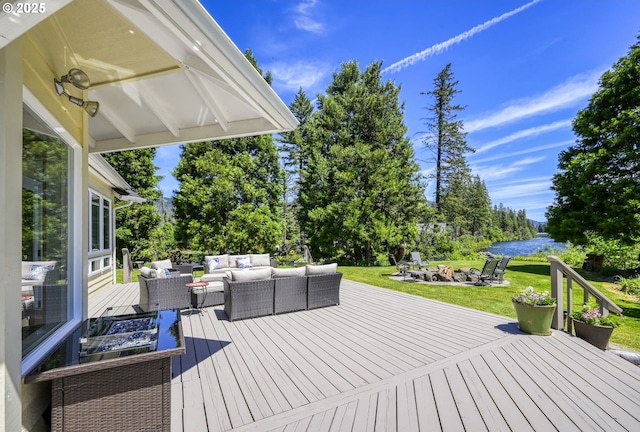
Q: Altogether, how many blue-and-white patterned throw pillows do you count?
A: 2